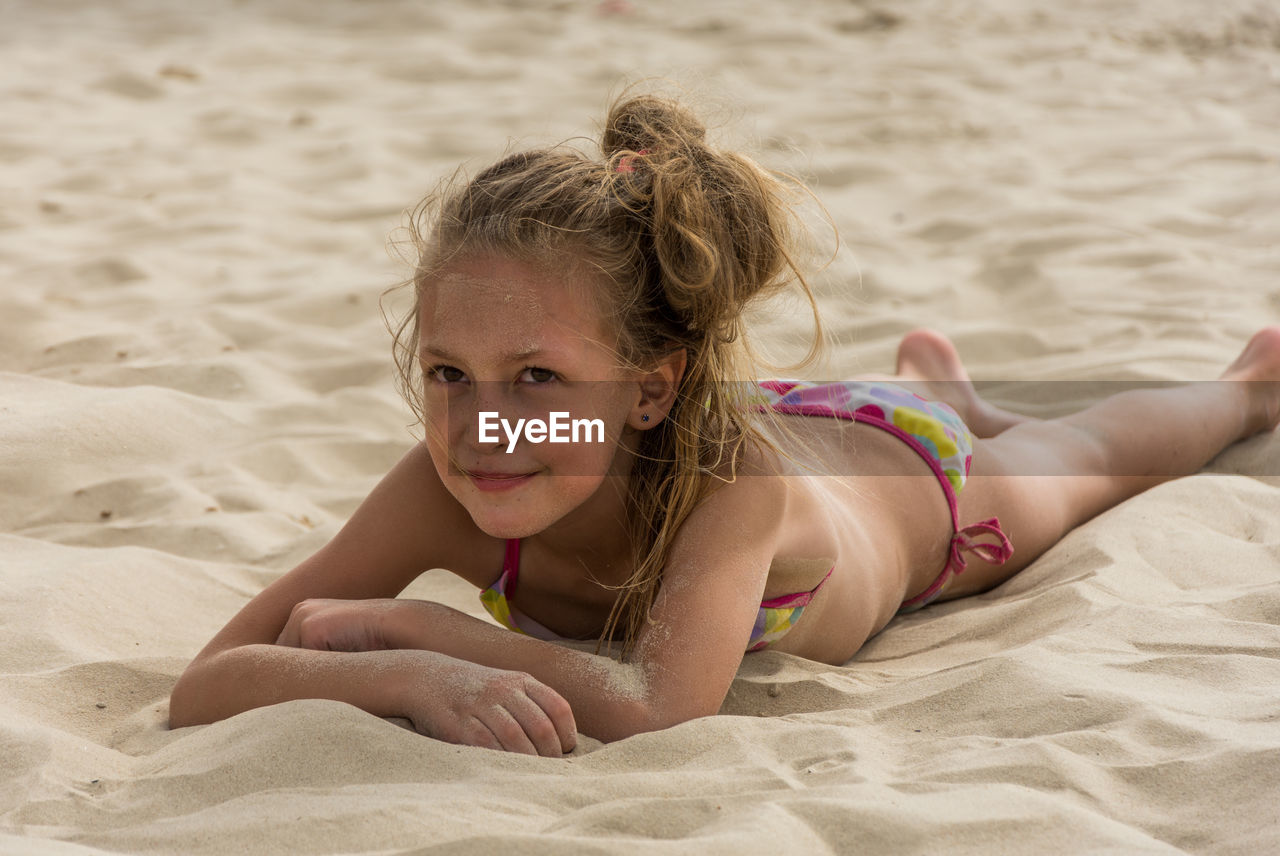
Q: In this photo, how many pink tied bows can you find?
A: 1